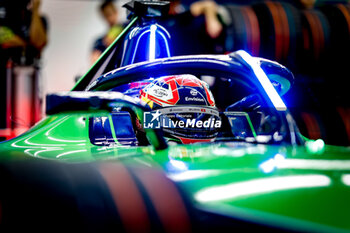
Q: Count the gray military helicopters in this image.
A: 0